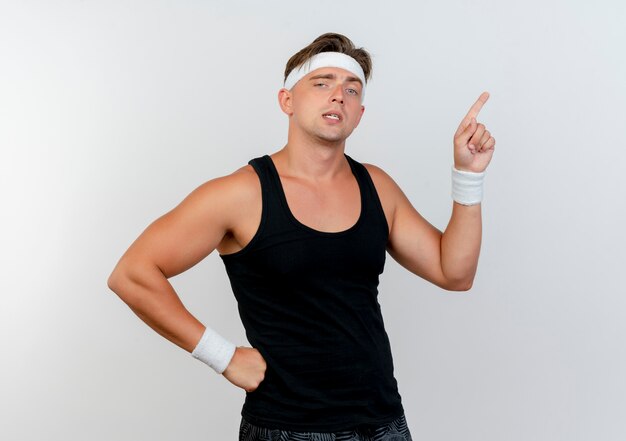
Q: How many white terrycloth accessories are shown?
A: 3